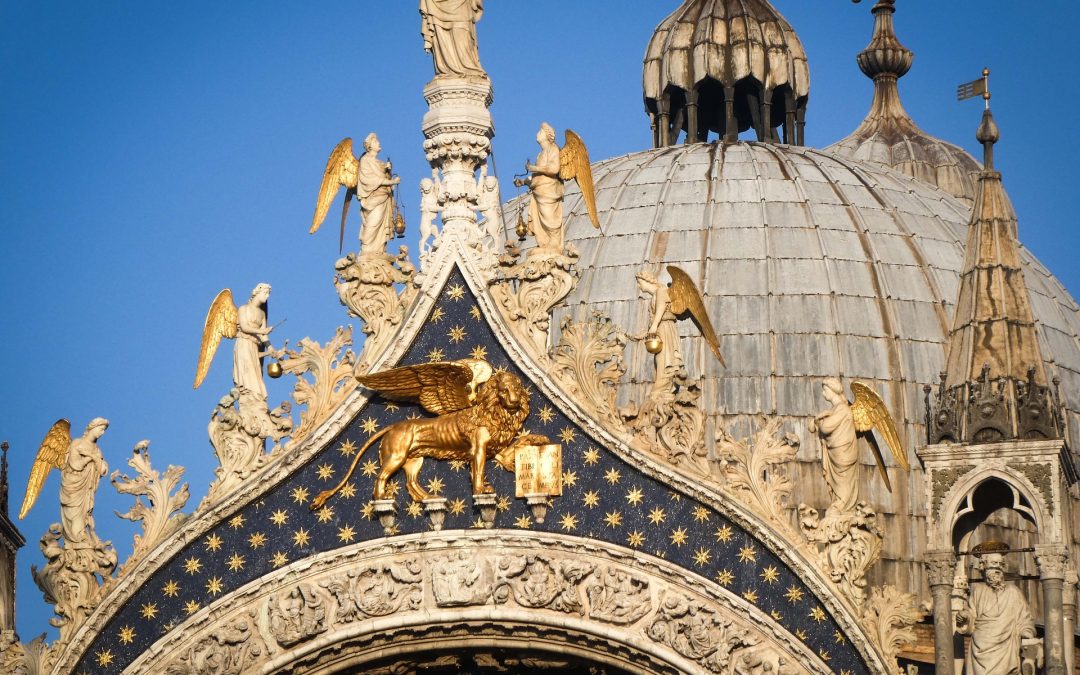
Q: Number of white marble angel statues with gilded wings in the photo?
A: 6